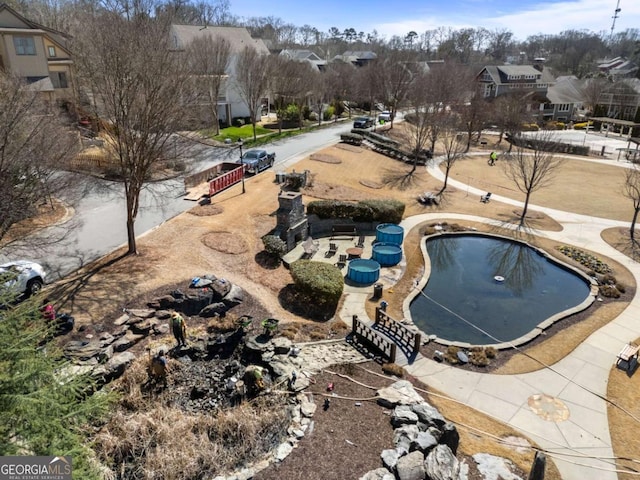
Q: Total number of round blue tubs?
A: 3